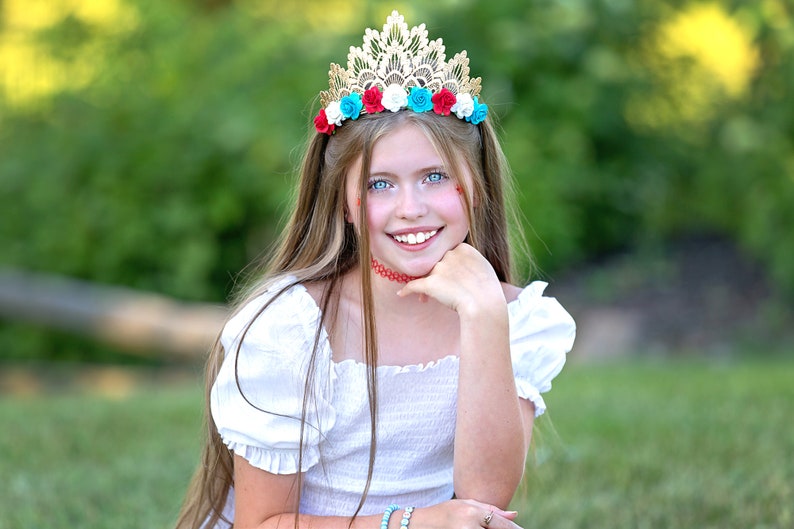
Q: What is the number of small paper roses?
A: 9